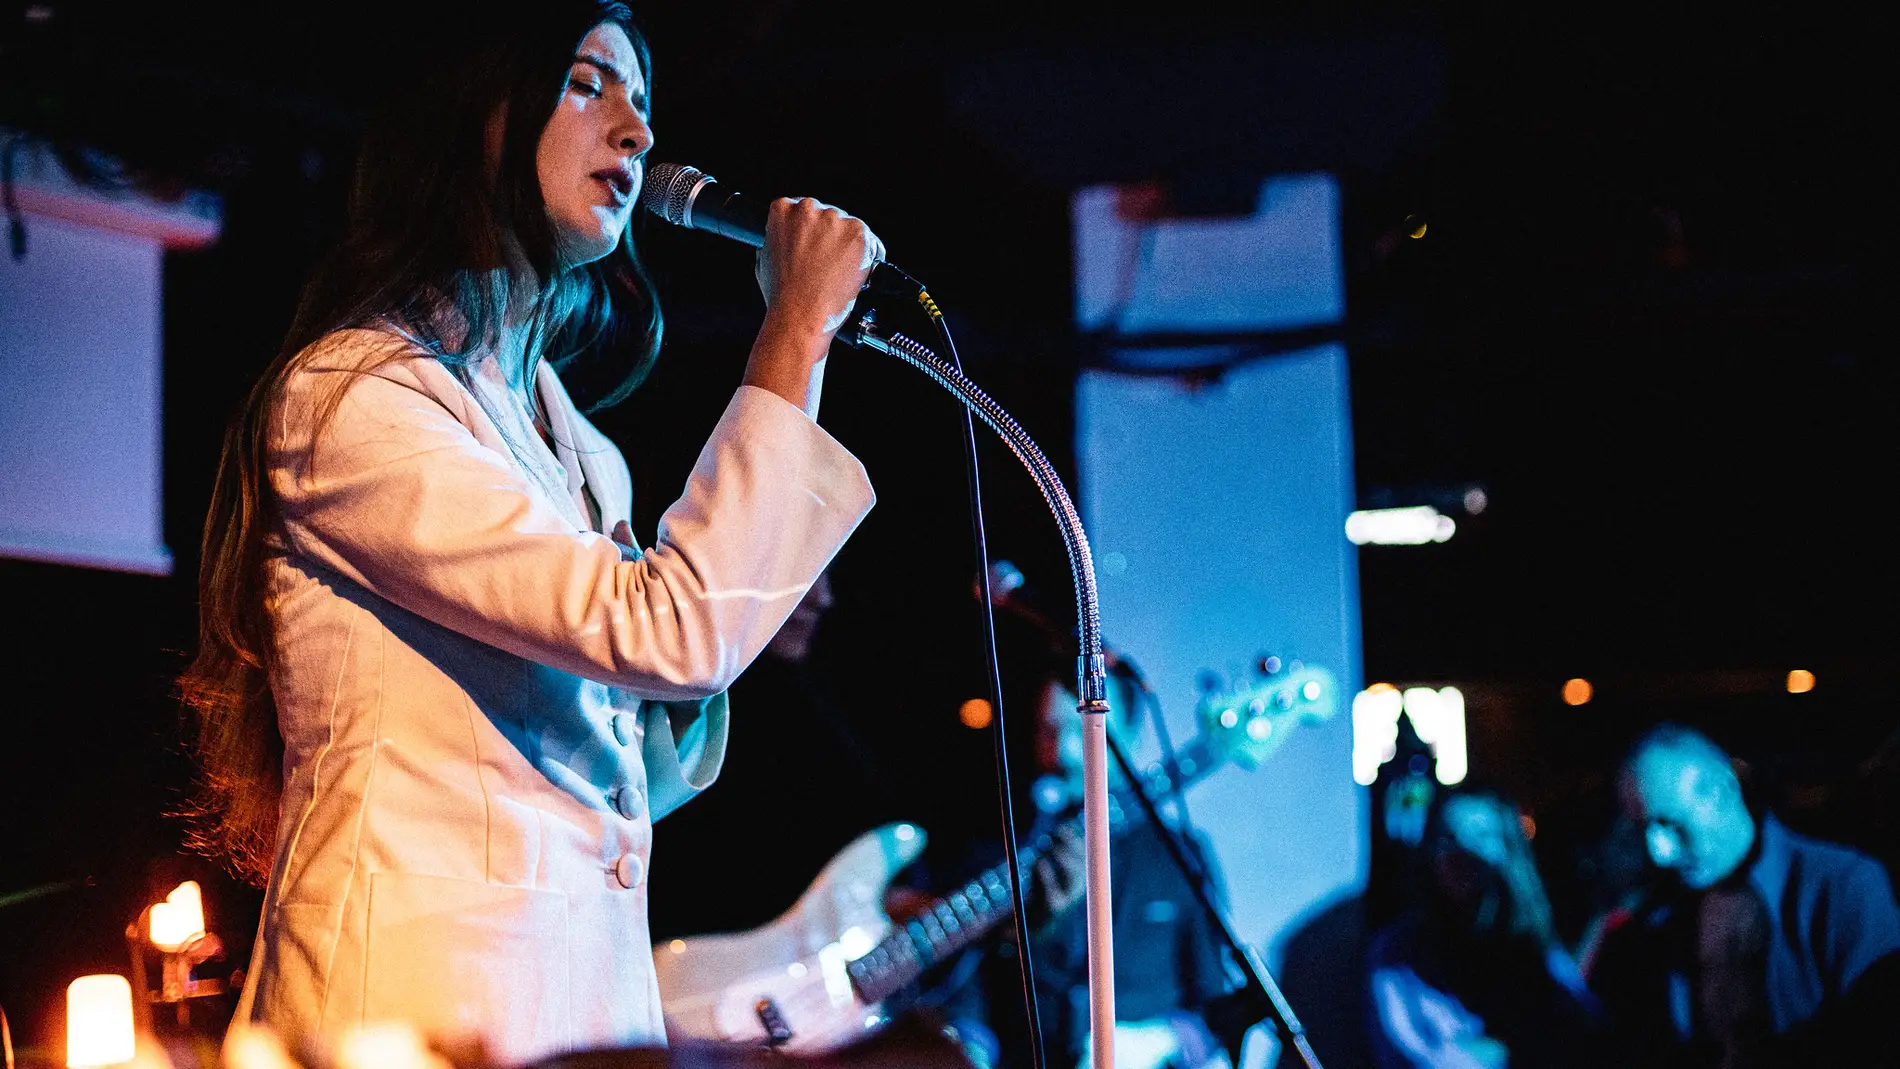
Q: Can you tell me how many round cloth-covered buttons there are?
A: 3